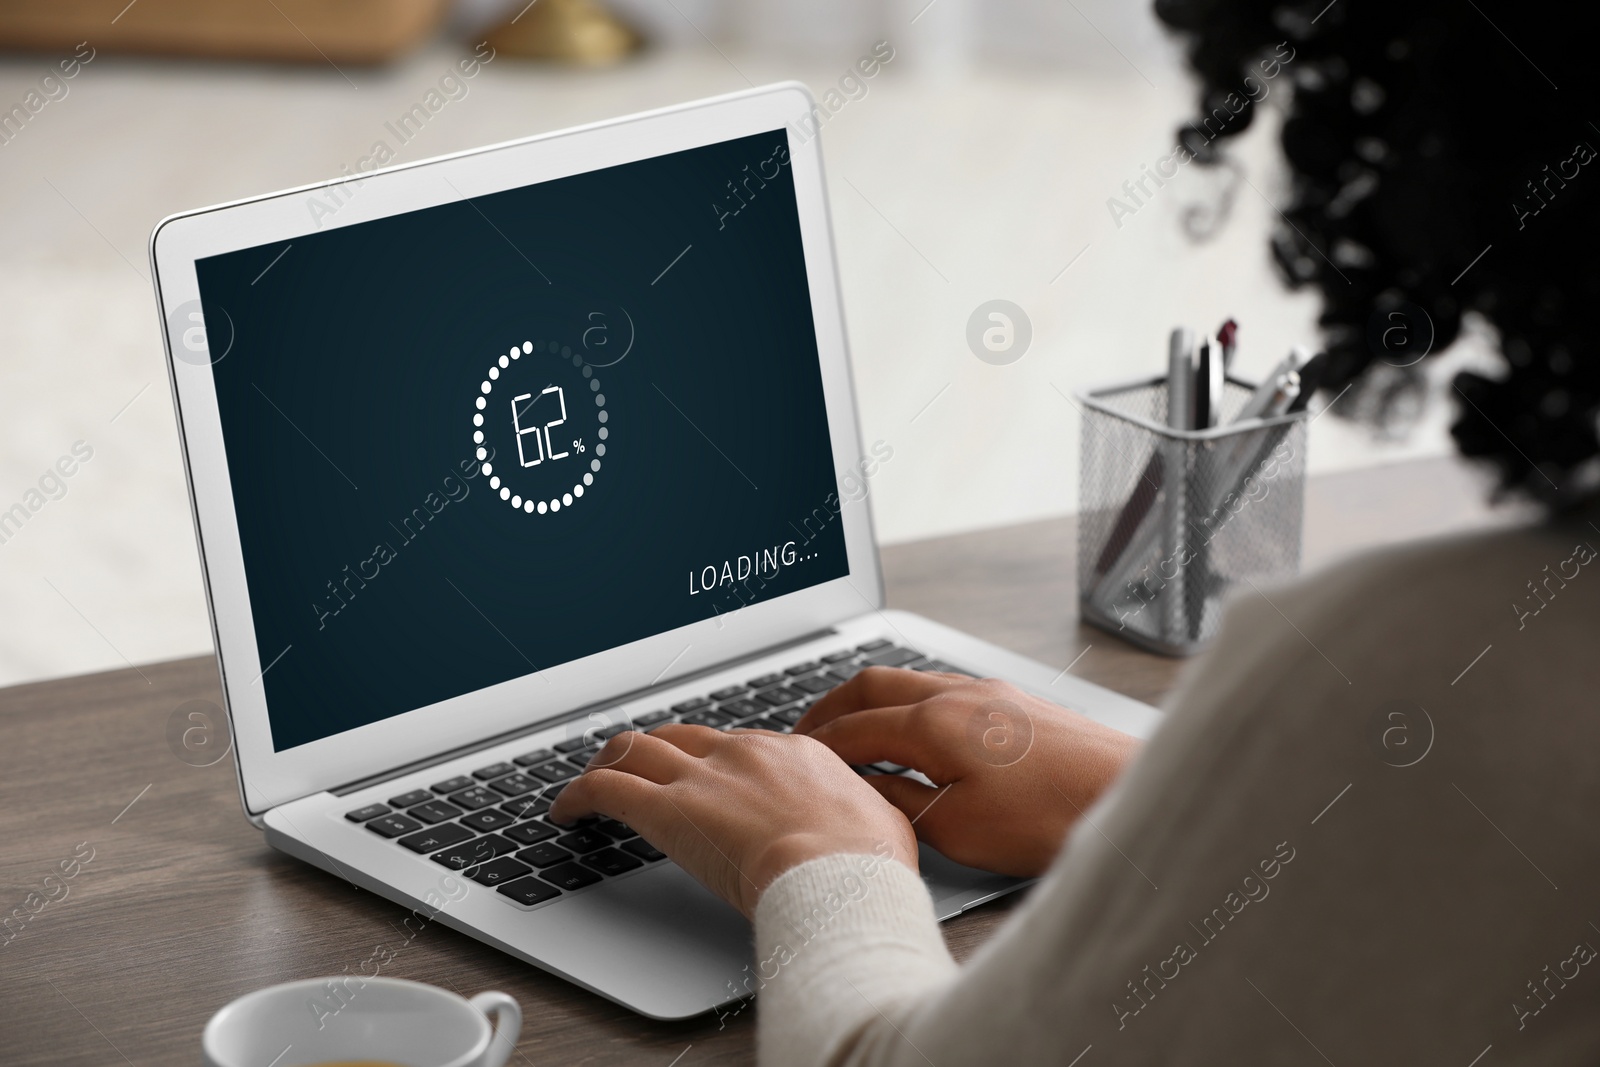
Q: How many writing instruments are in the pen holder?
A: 6